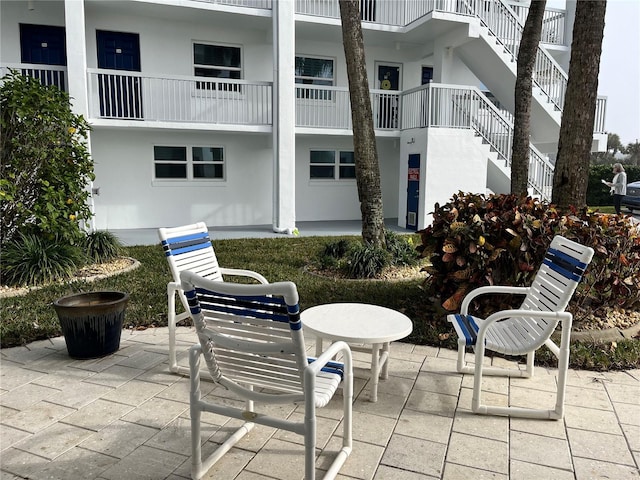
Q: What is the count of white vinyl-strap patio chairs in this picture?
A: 3